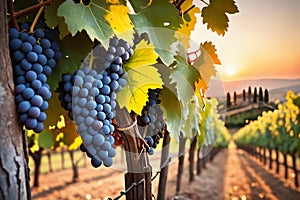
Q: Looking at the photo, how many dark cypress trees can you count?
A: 7